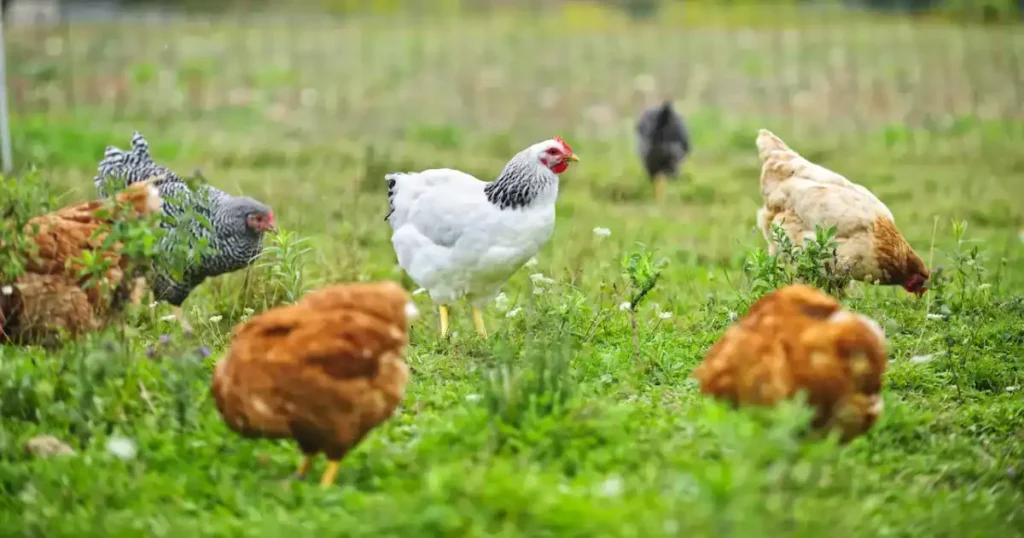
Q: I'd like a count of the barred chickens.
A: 1